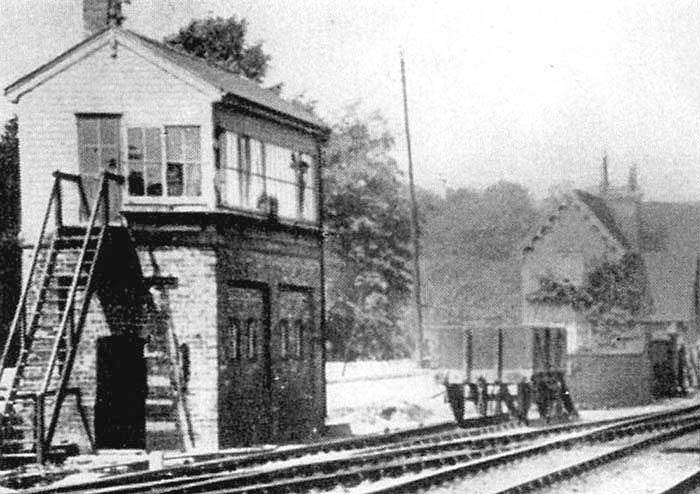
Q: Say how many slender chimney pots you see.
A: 2